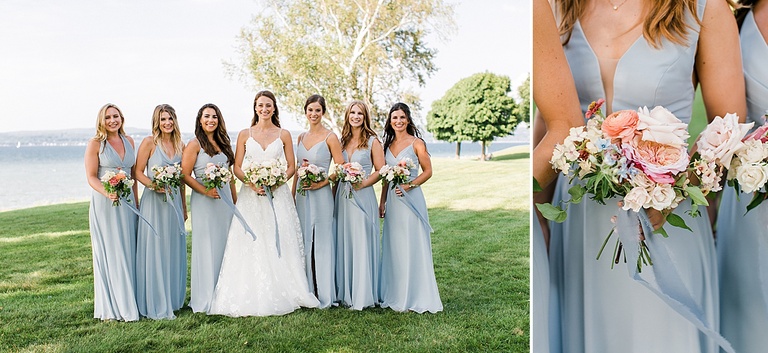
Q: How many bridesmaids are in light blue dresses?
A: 6